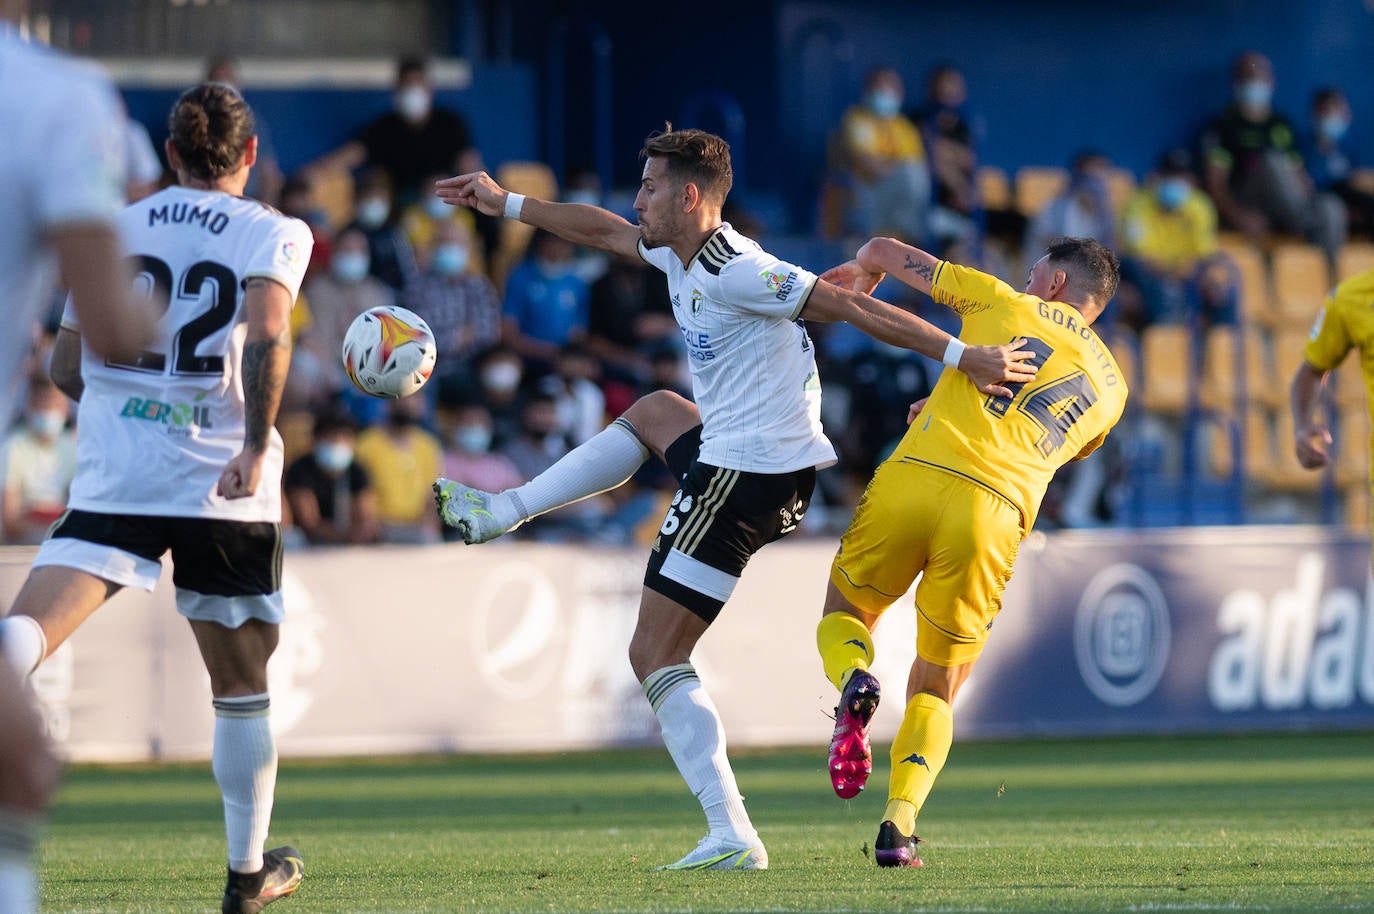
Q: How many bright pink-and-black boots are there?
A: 2